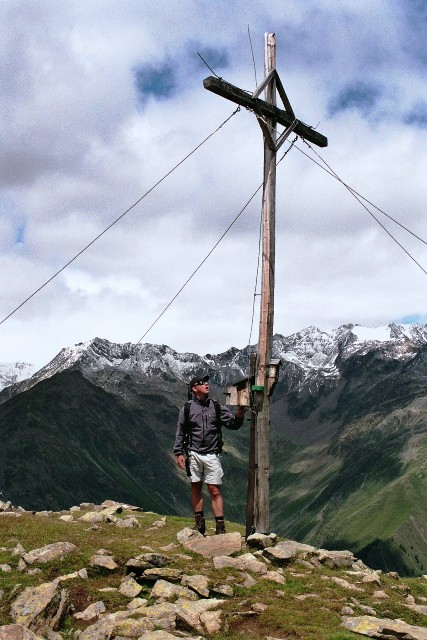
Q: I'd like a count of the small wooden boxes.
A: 2